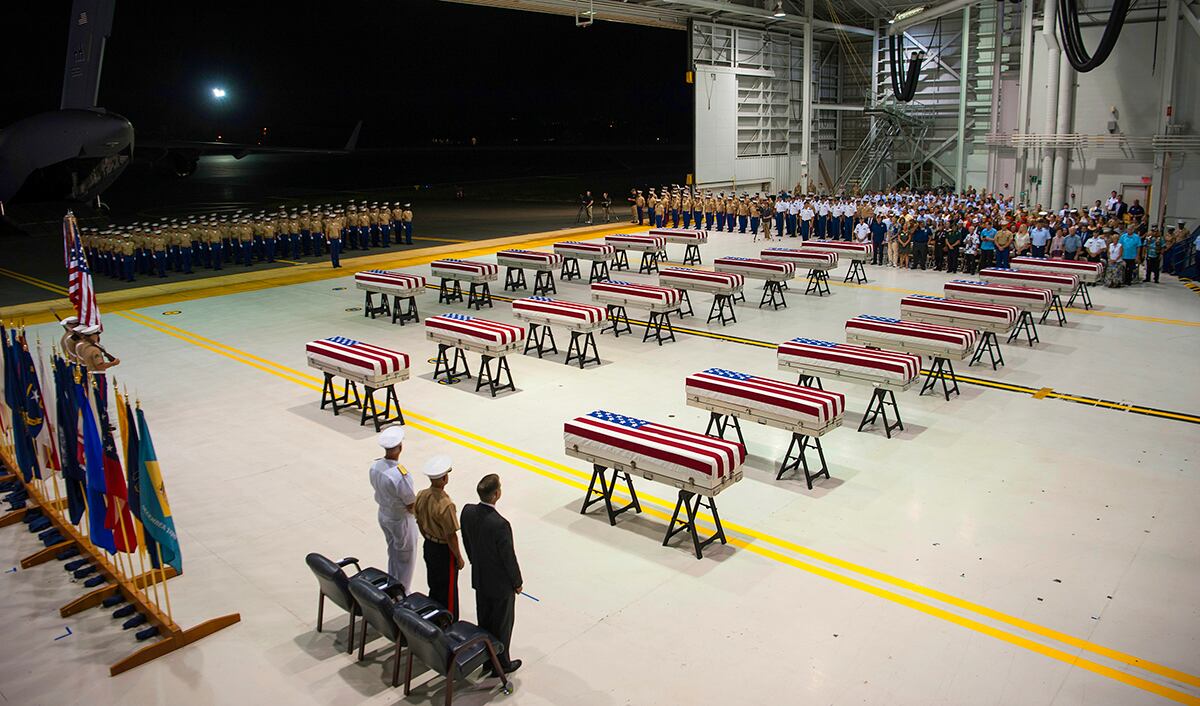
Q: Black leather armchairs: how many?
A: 3